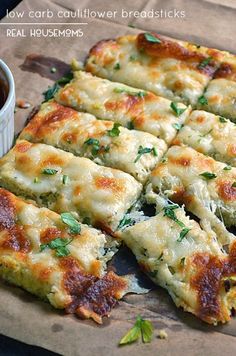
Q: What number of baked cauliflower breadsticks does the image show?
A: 9